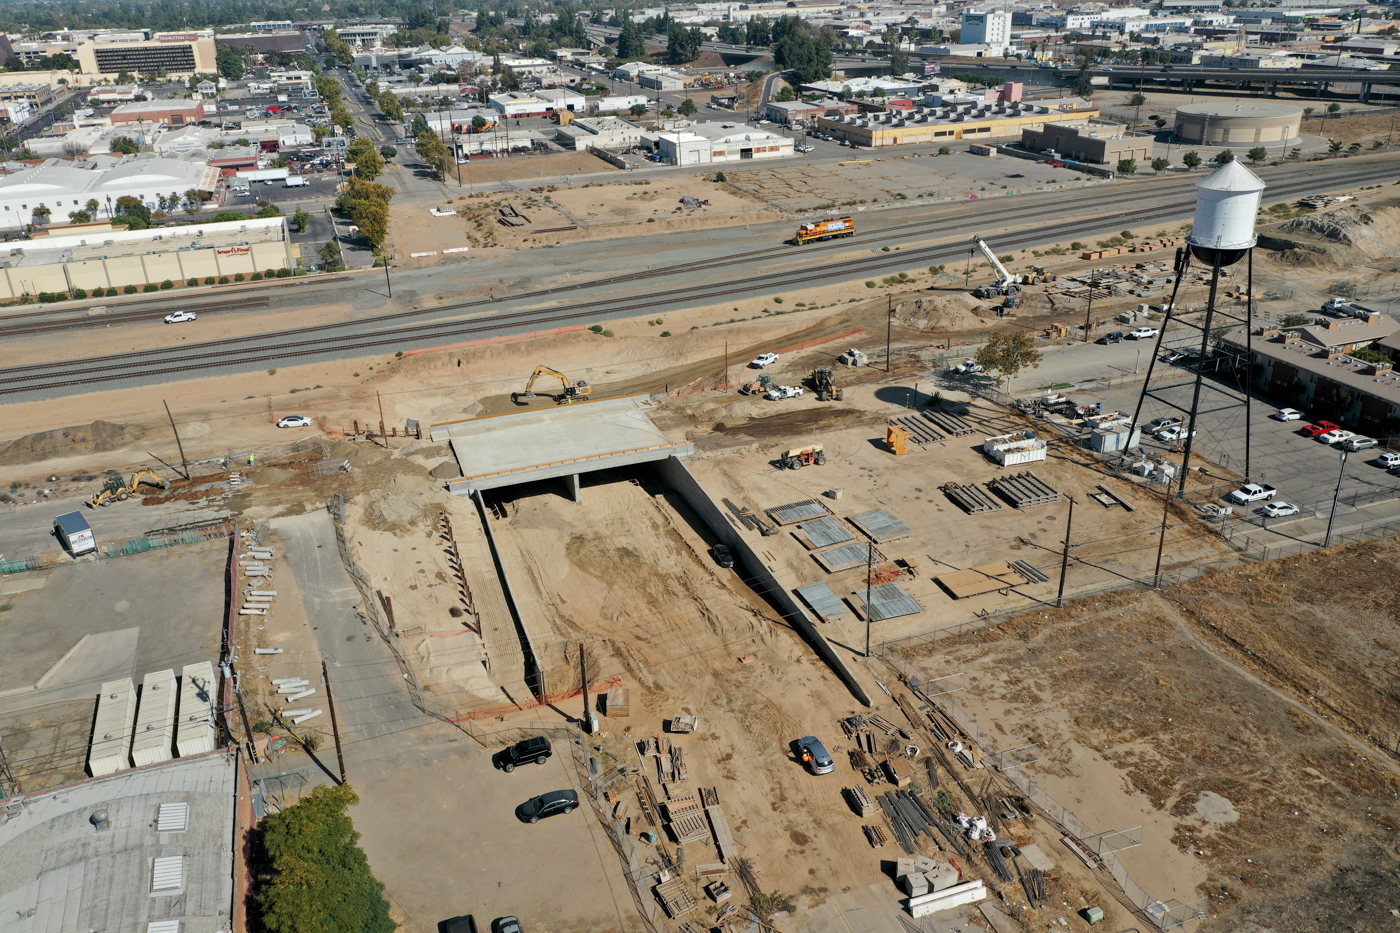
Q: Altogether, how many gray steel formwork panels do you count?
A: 6